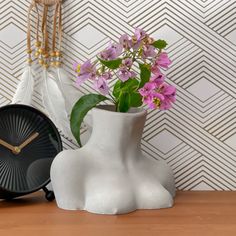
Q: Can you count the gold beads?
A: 12